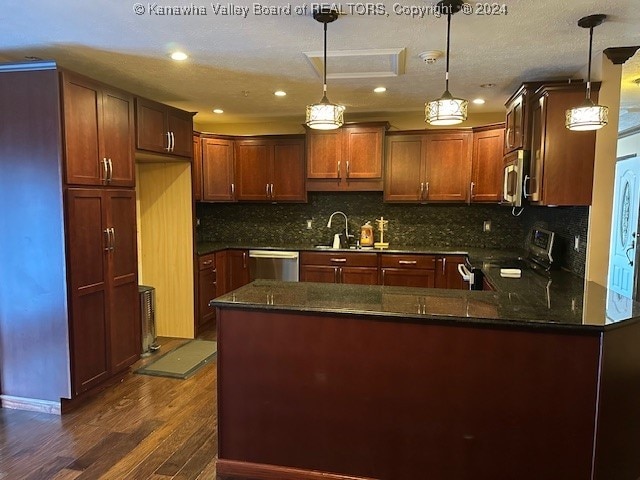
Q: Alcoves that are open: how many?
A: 1